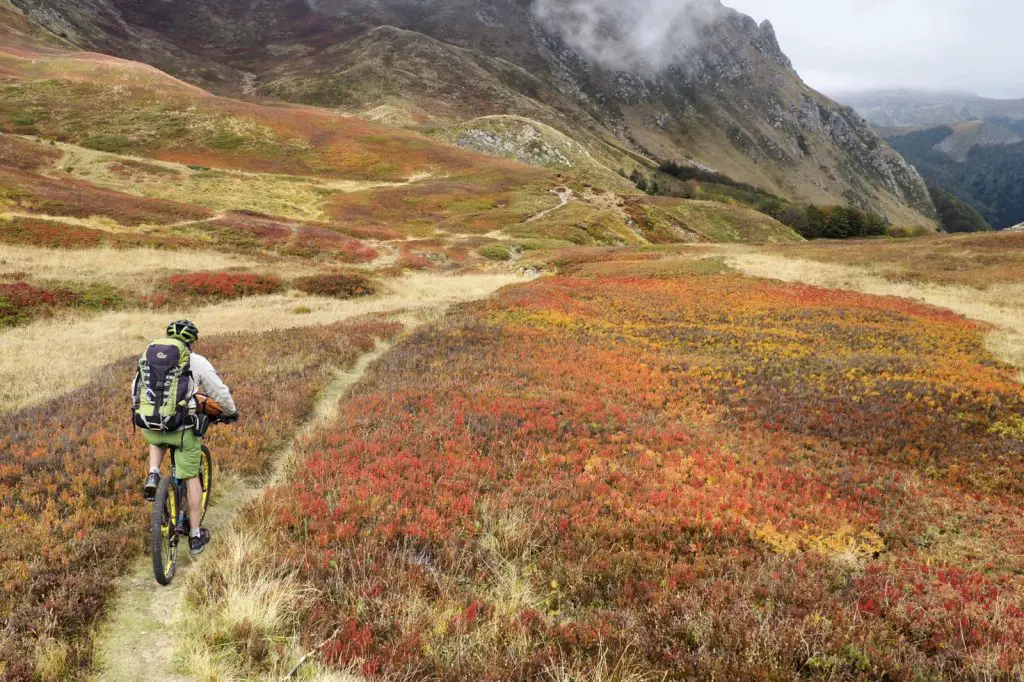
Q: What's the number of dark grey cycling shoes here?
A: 2